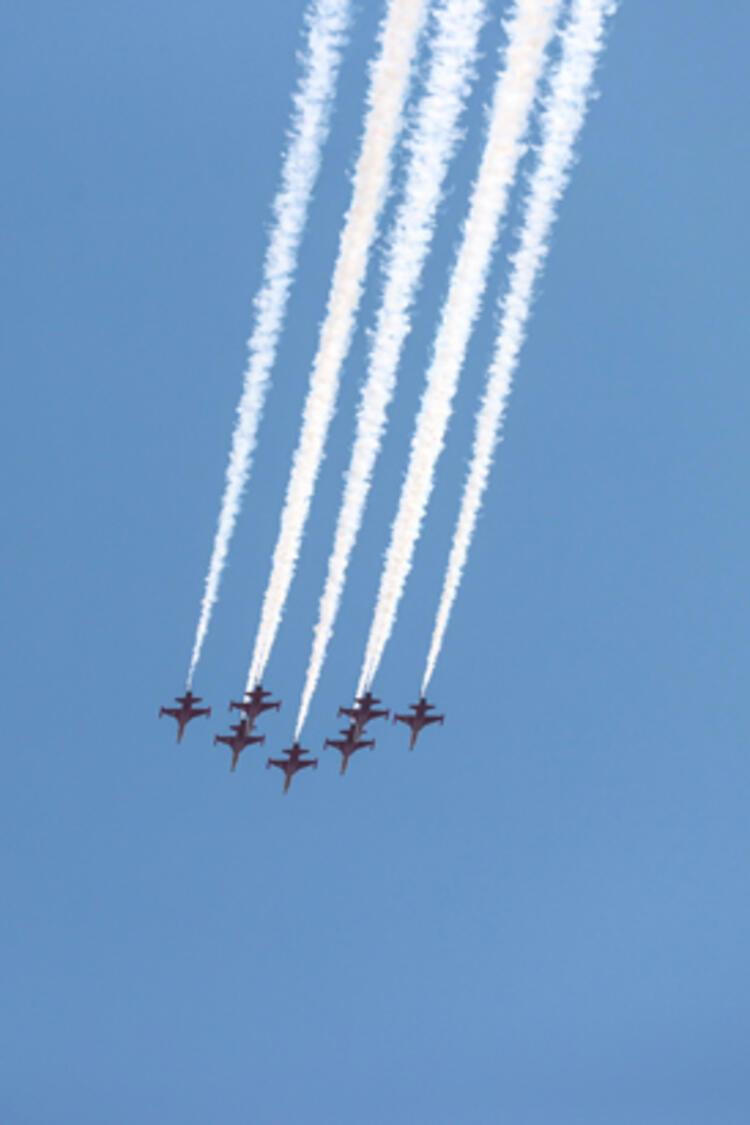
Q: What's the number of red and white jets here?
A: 7